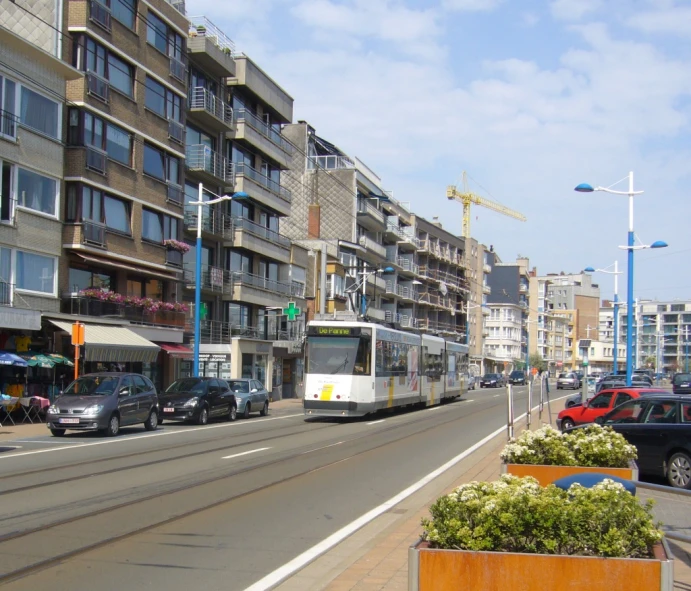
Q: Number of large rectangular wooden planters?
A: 2